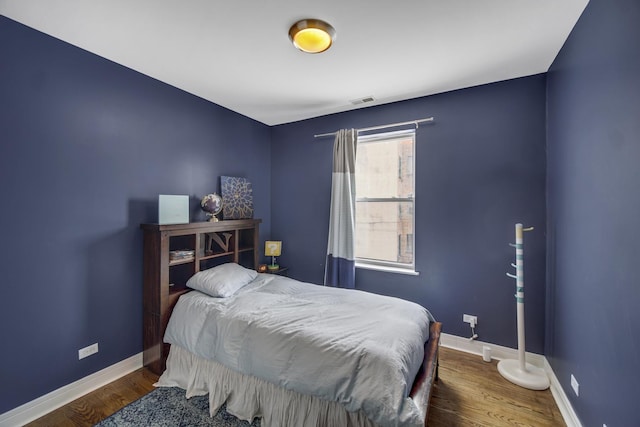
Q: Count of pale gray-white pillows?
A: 1